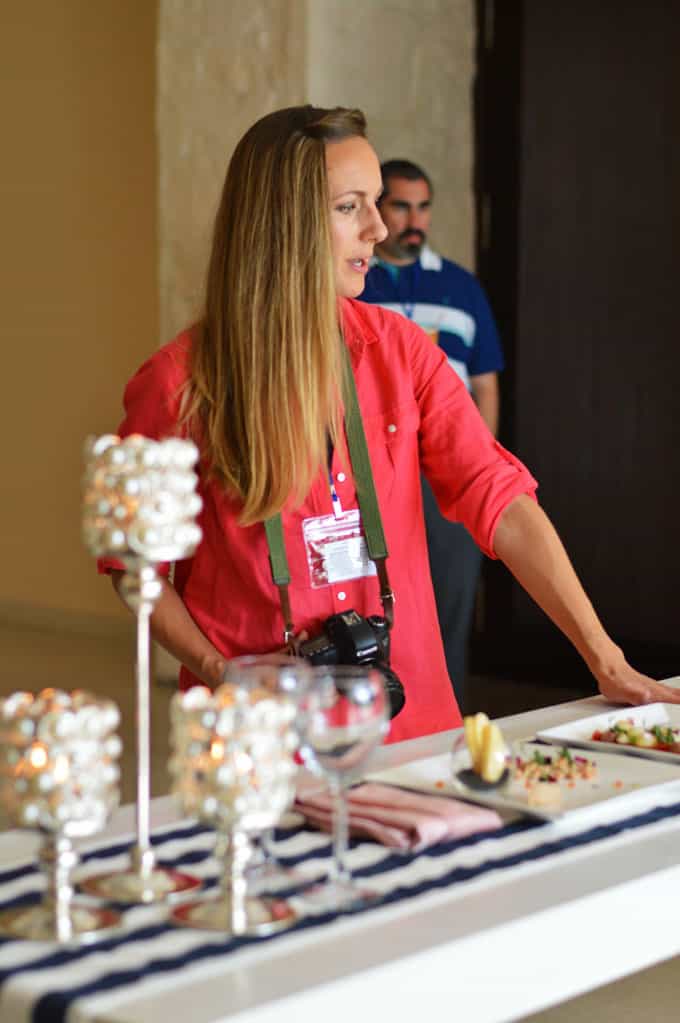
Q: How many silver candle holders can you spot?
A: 3